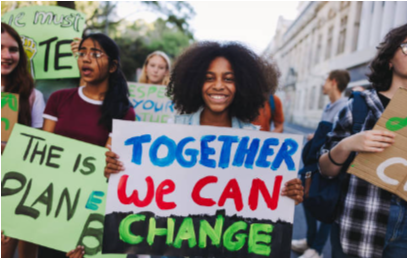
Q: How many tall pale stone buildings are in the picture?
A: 1